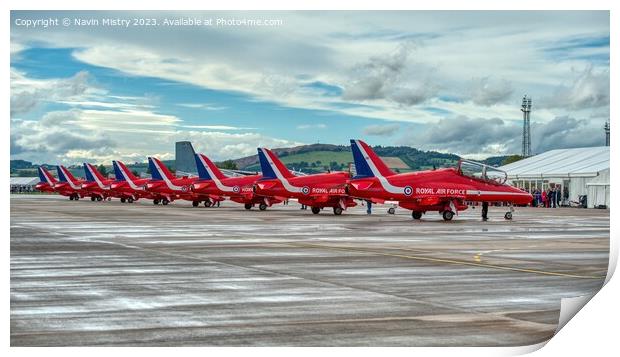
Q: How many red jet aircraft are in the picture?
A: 8